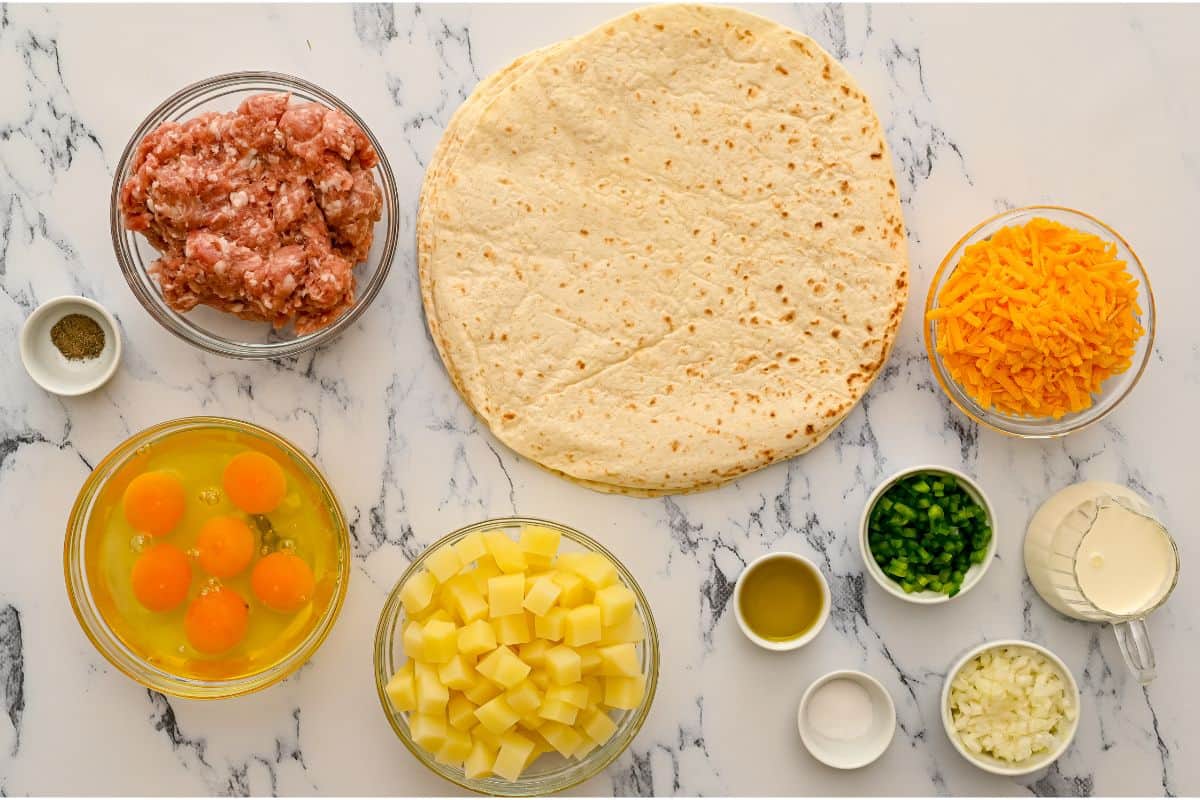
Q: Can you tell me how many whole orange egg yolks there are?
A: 6